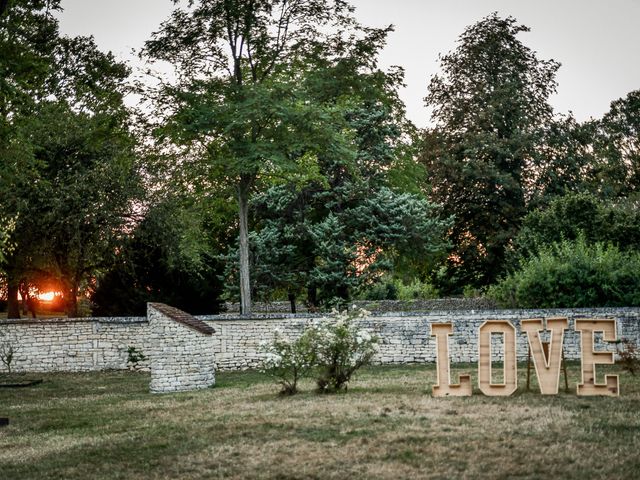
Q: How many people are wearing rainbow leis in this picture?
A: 0